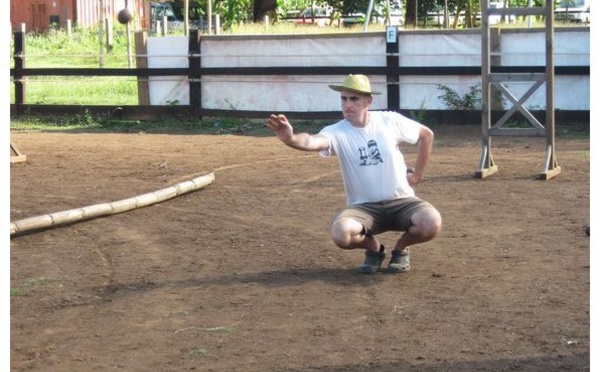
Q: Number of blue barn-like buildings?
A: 0